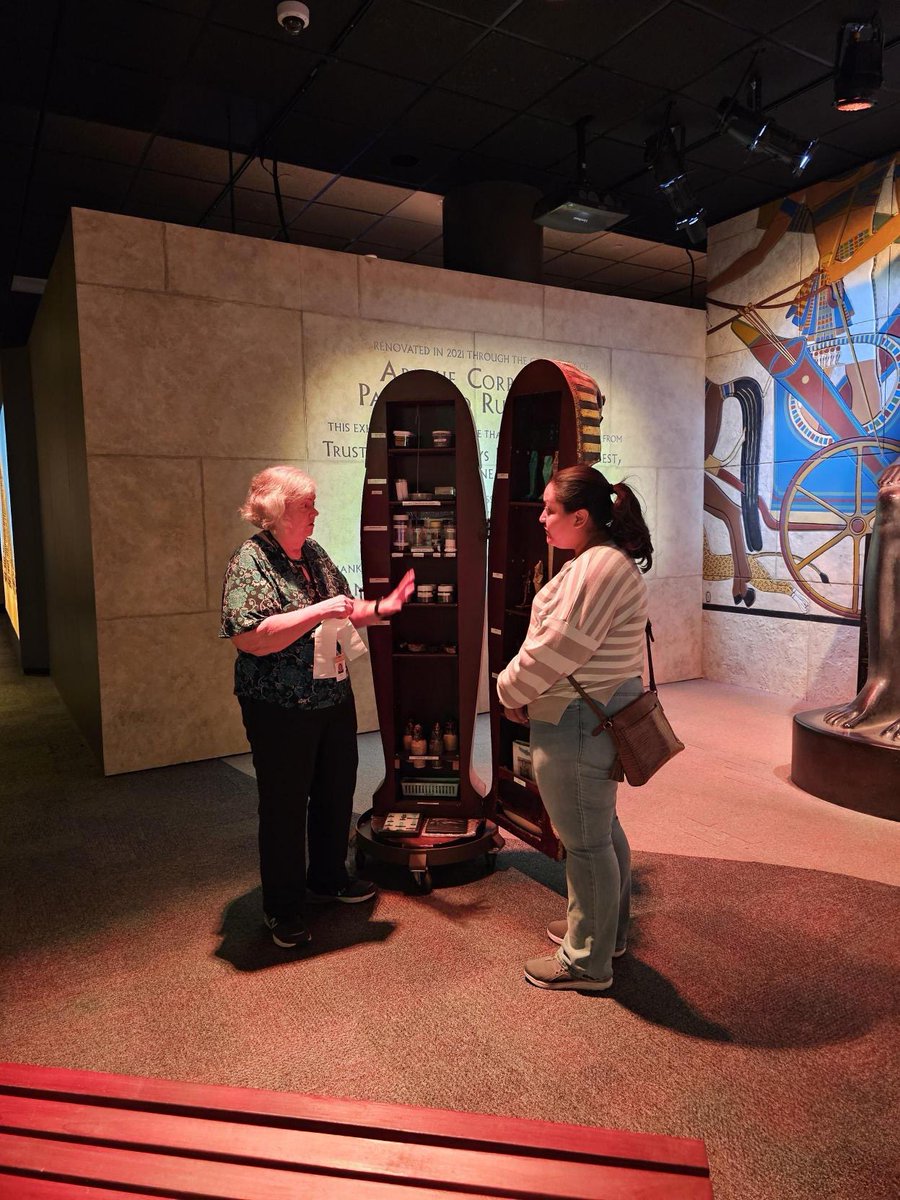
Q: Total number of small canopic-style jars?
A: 4